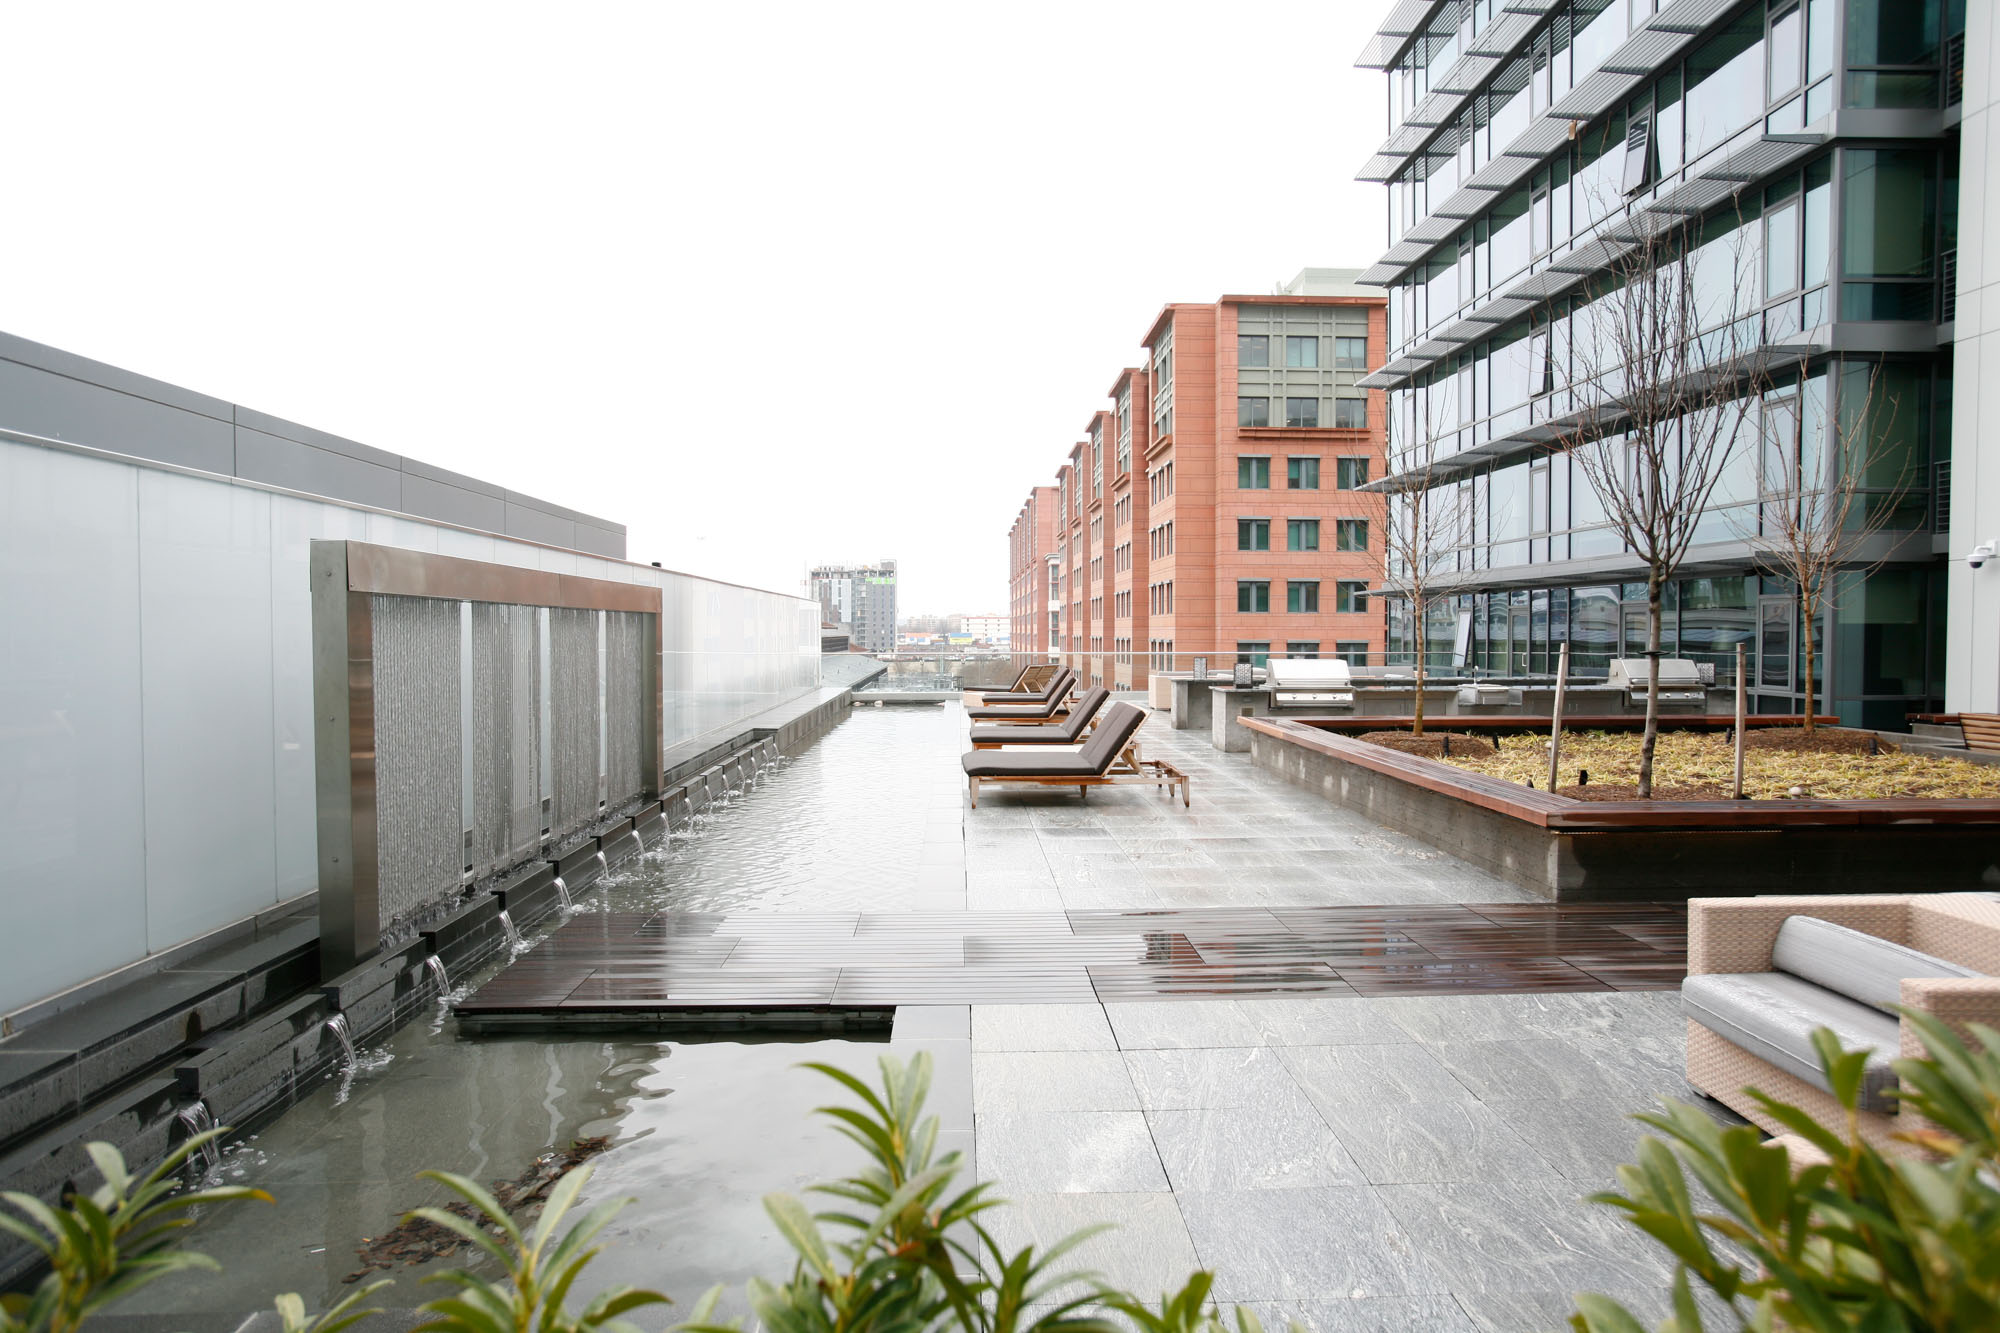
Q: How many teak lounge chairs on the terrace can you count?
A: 5